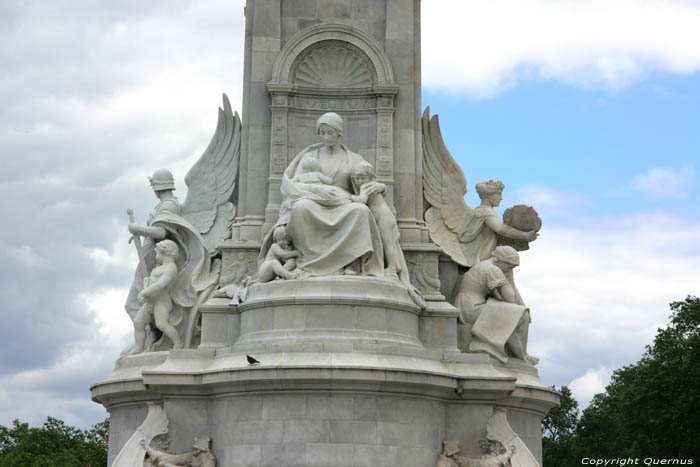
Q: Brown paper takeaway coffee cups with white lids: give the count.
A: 0